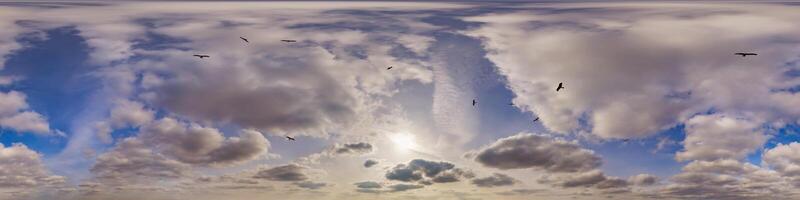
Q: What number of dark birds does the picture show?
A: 10